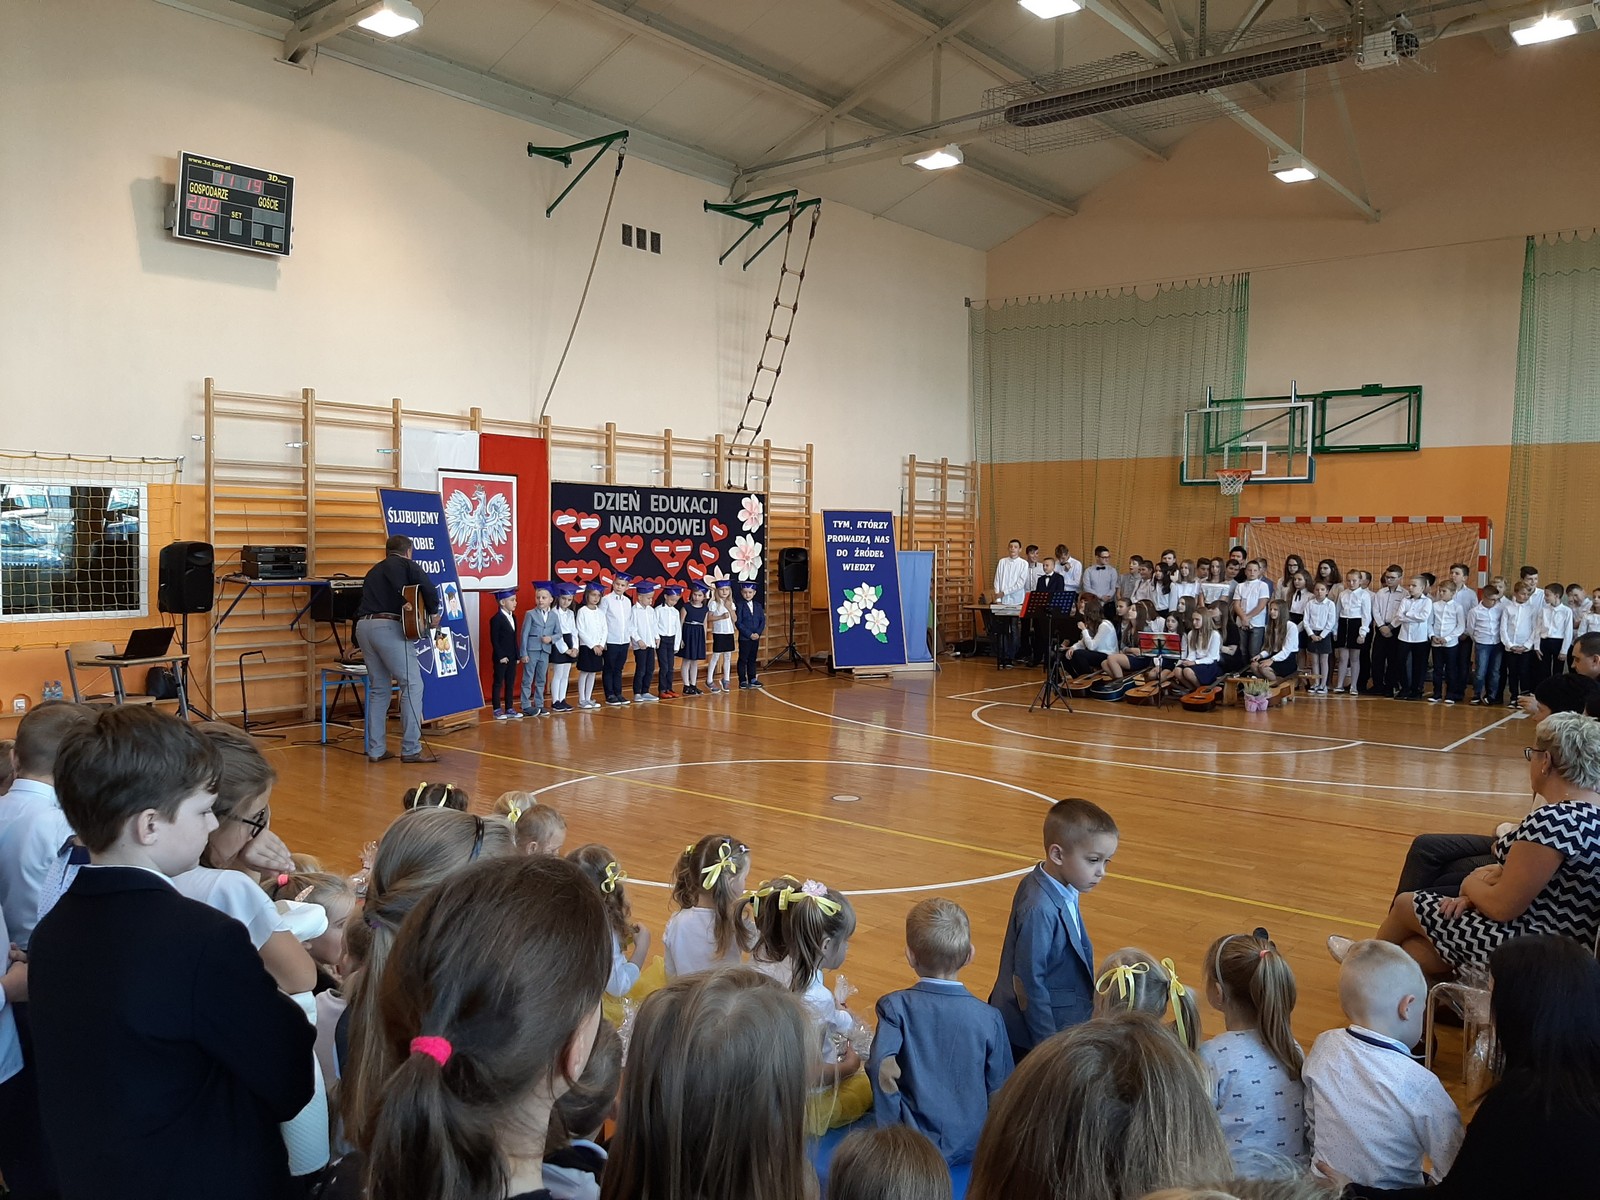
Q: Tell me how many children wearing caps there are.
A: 10